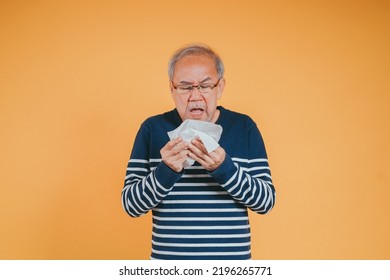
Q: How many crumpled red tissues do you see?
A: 0